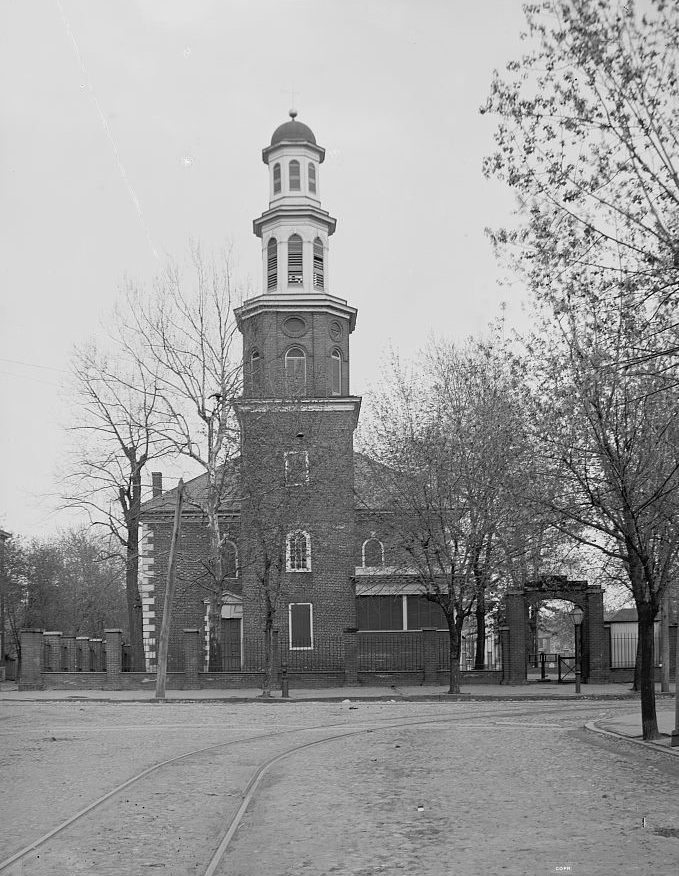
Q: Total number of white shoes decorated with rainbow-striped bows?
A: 0